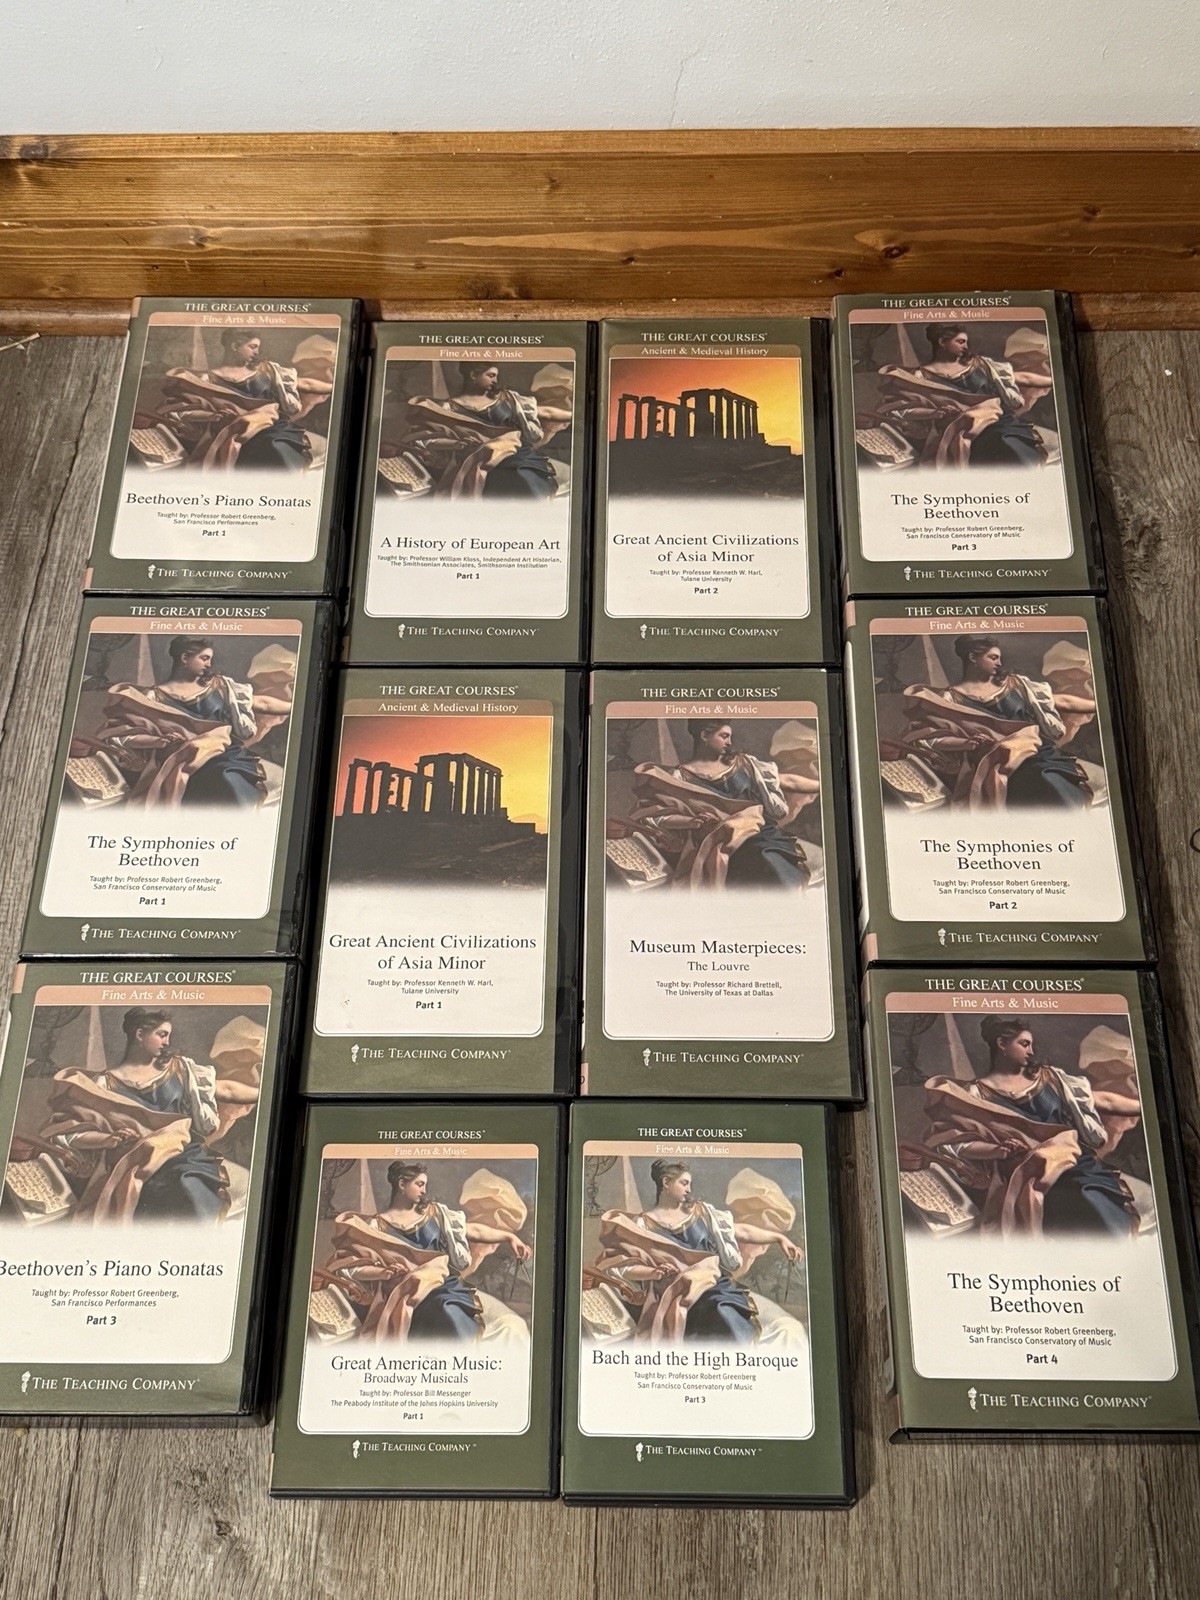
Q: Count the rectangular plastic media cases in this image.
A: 12